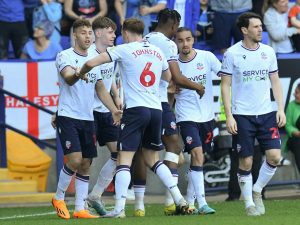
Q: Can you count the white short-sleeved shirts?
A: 6